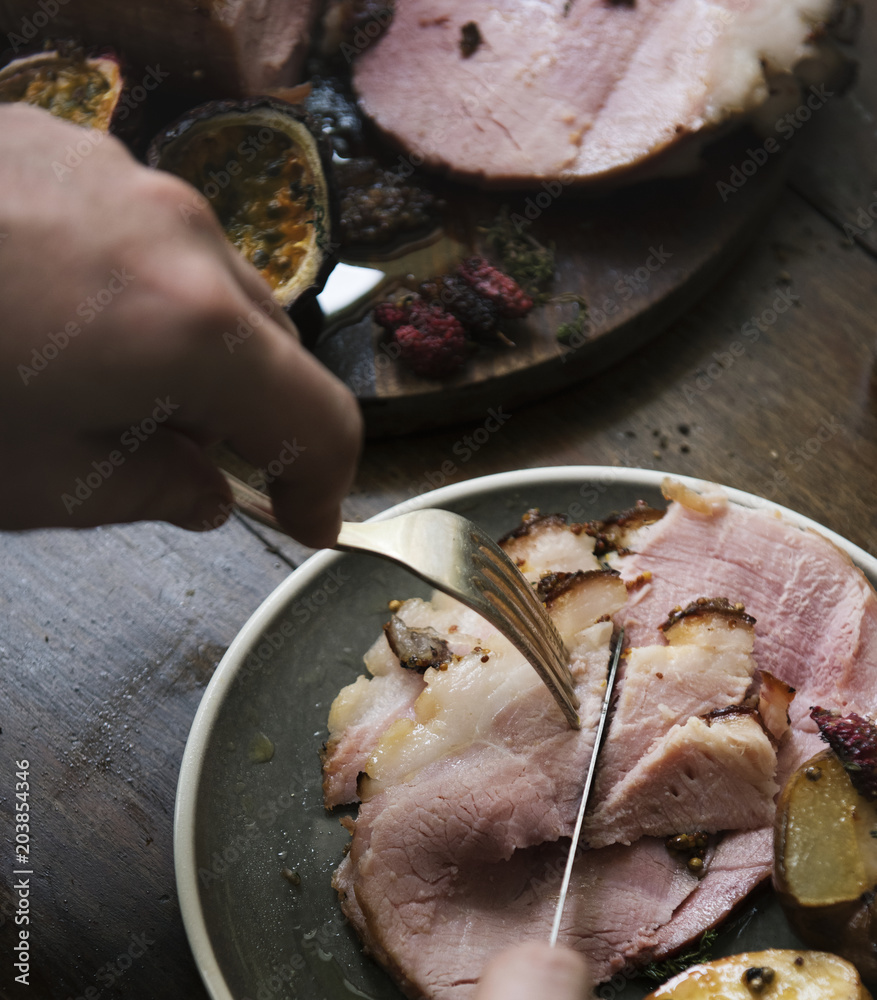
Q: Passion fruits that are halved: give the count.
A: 2